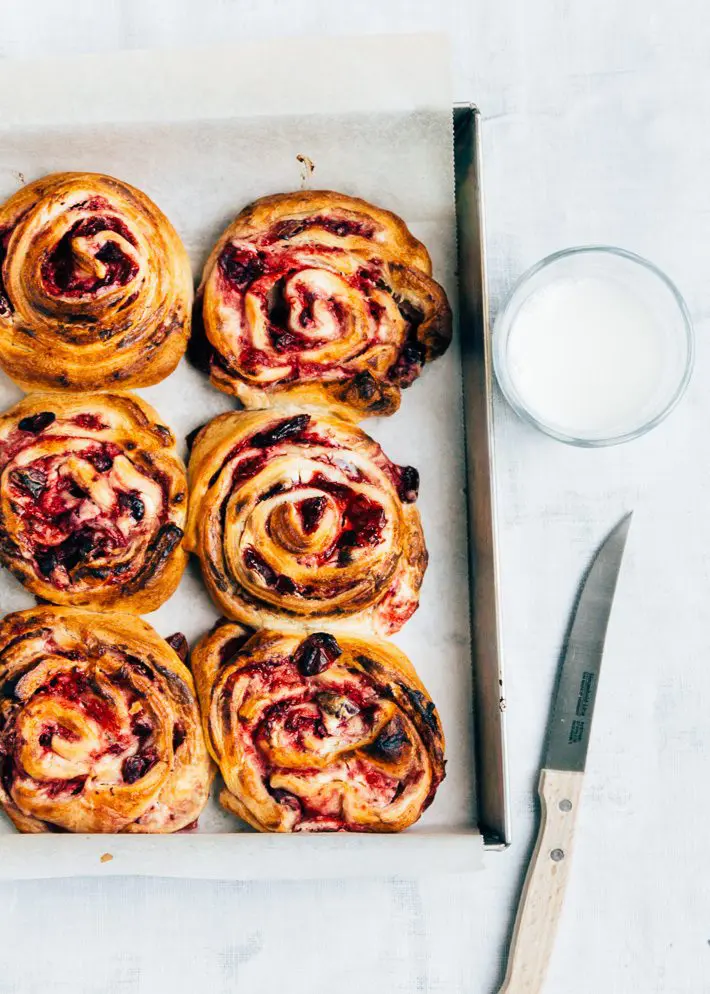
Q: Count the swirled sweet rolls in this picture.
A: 6